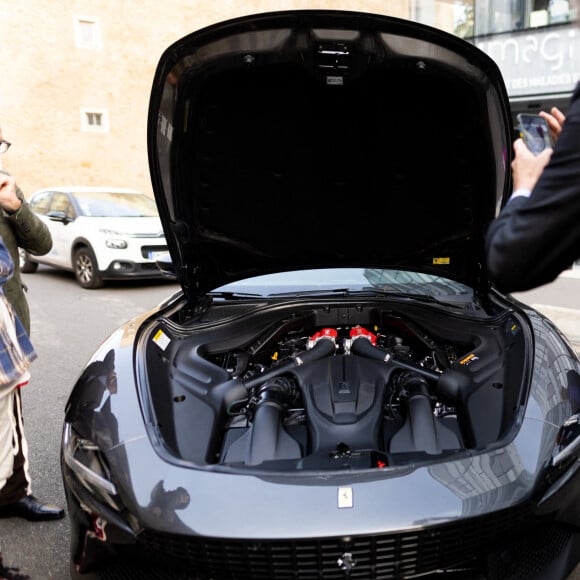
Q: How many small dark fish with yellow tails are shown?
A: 0